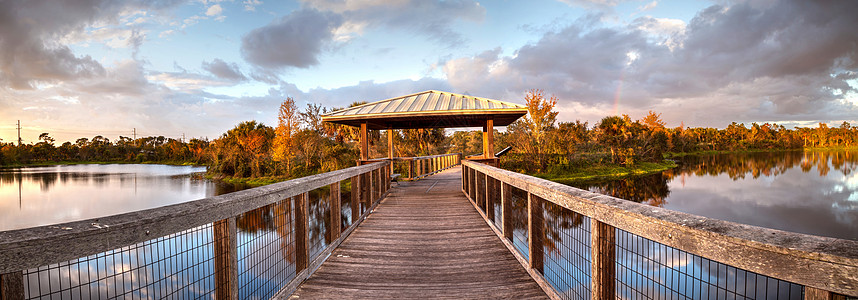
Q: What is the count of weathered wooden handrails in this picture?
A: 2